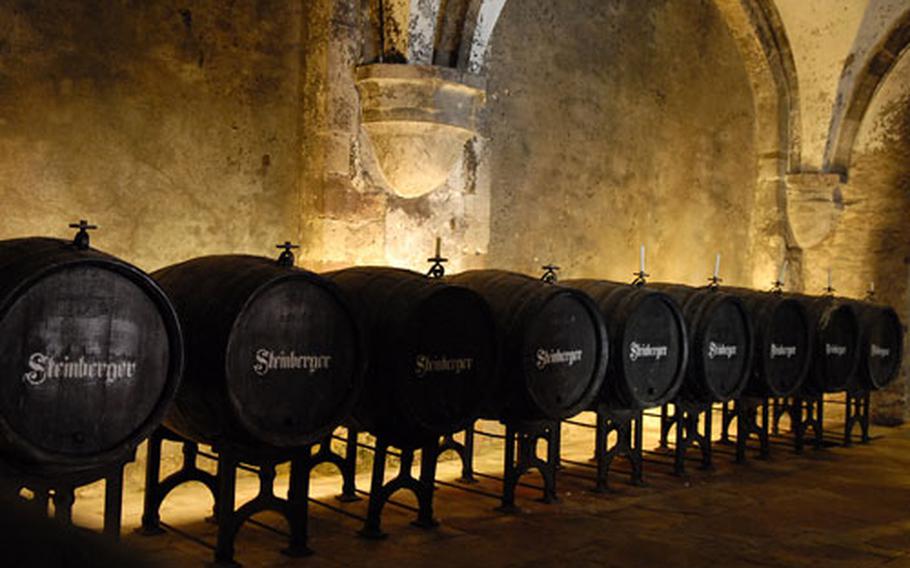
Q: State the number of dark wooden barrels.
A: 9